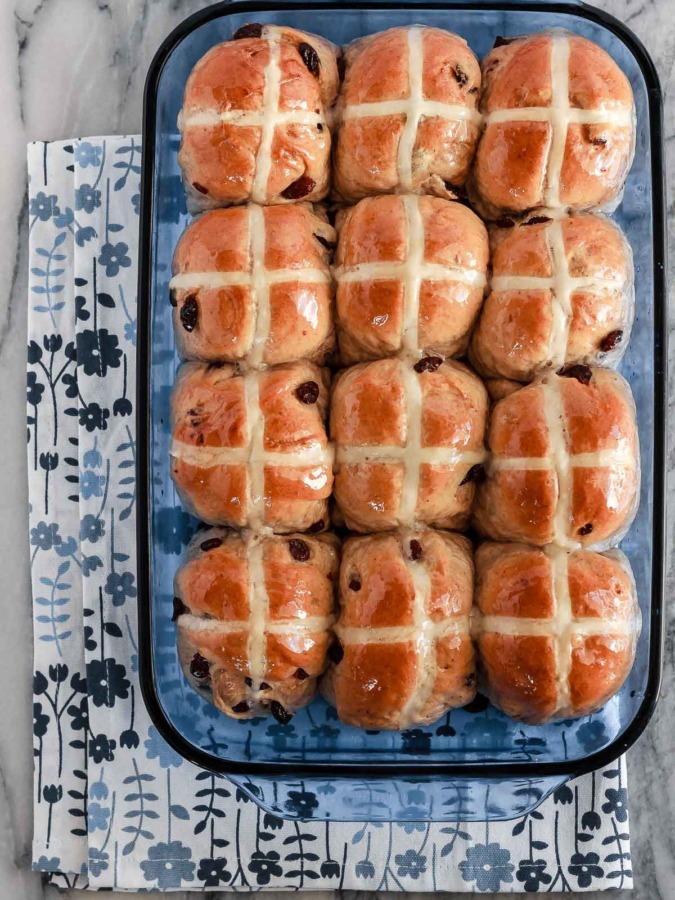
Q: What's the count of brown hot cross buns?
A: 12